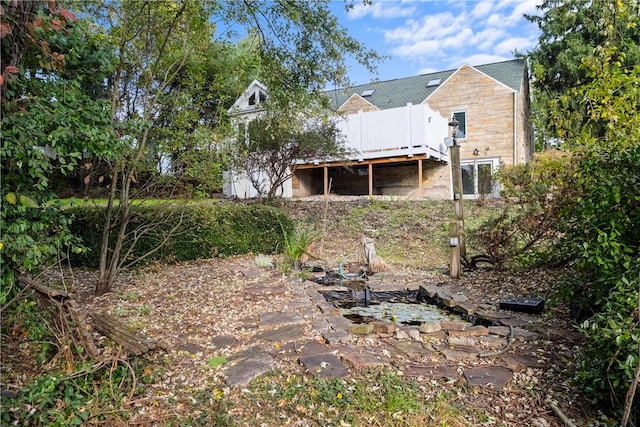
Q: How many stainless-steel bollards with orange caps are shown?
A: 0